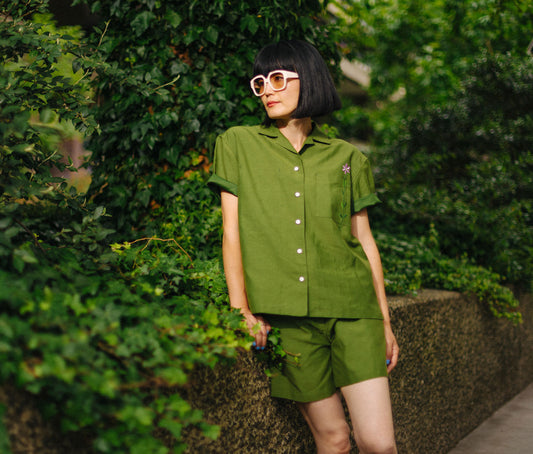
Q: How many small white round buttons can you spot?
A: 5